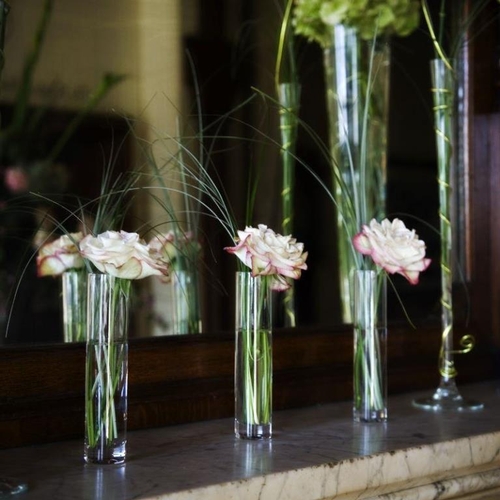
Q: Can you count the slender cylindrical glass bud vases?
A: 3